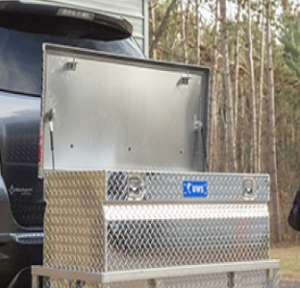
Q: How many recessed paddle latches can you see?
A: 2